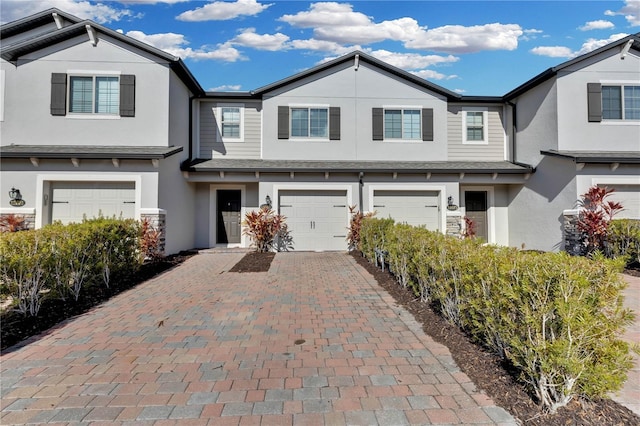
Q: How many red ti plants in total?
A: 6